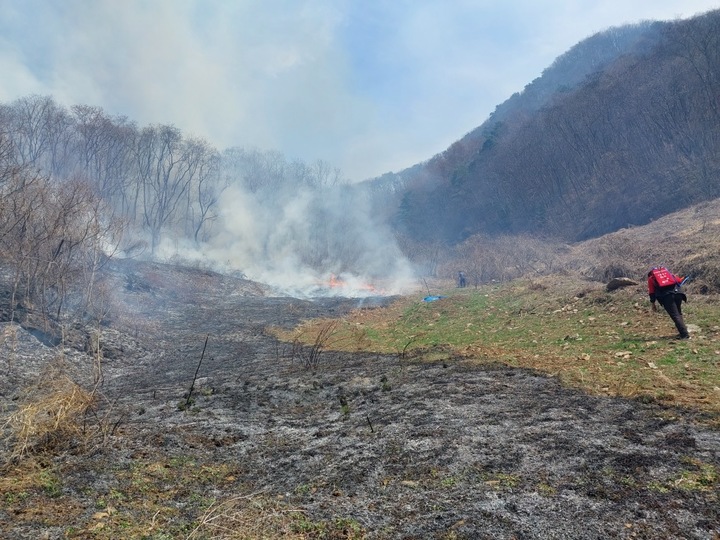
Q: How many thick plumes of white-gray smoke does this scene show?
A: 1